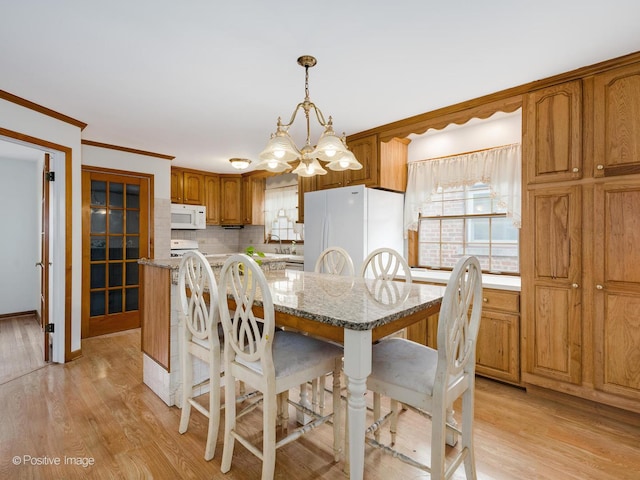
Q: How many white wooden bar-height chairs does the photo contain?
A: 5